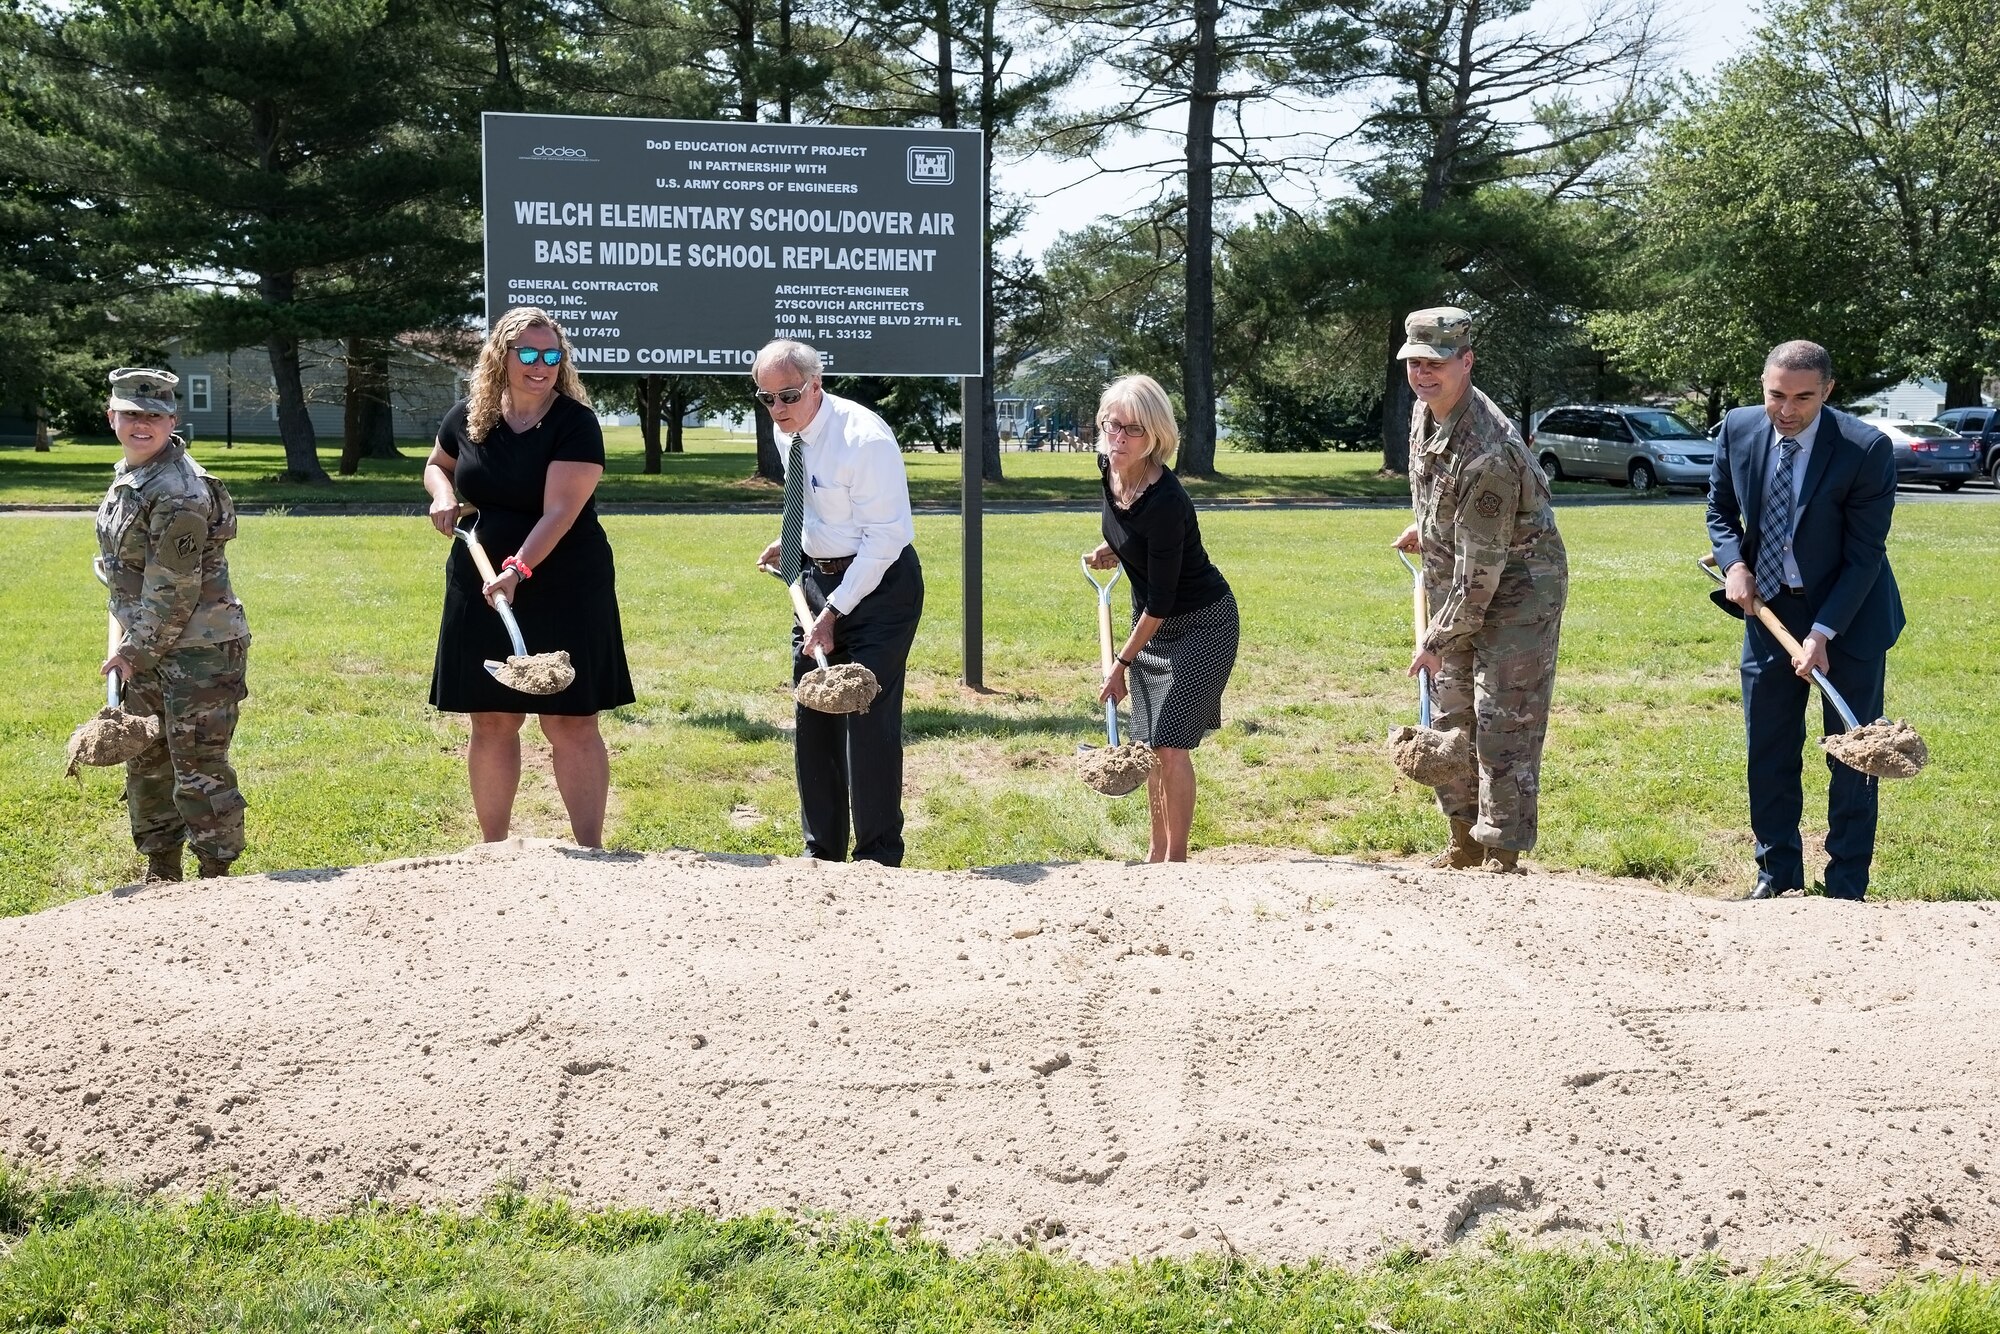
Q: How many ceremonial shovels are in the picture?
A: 6